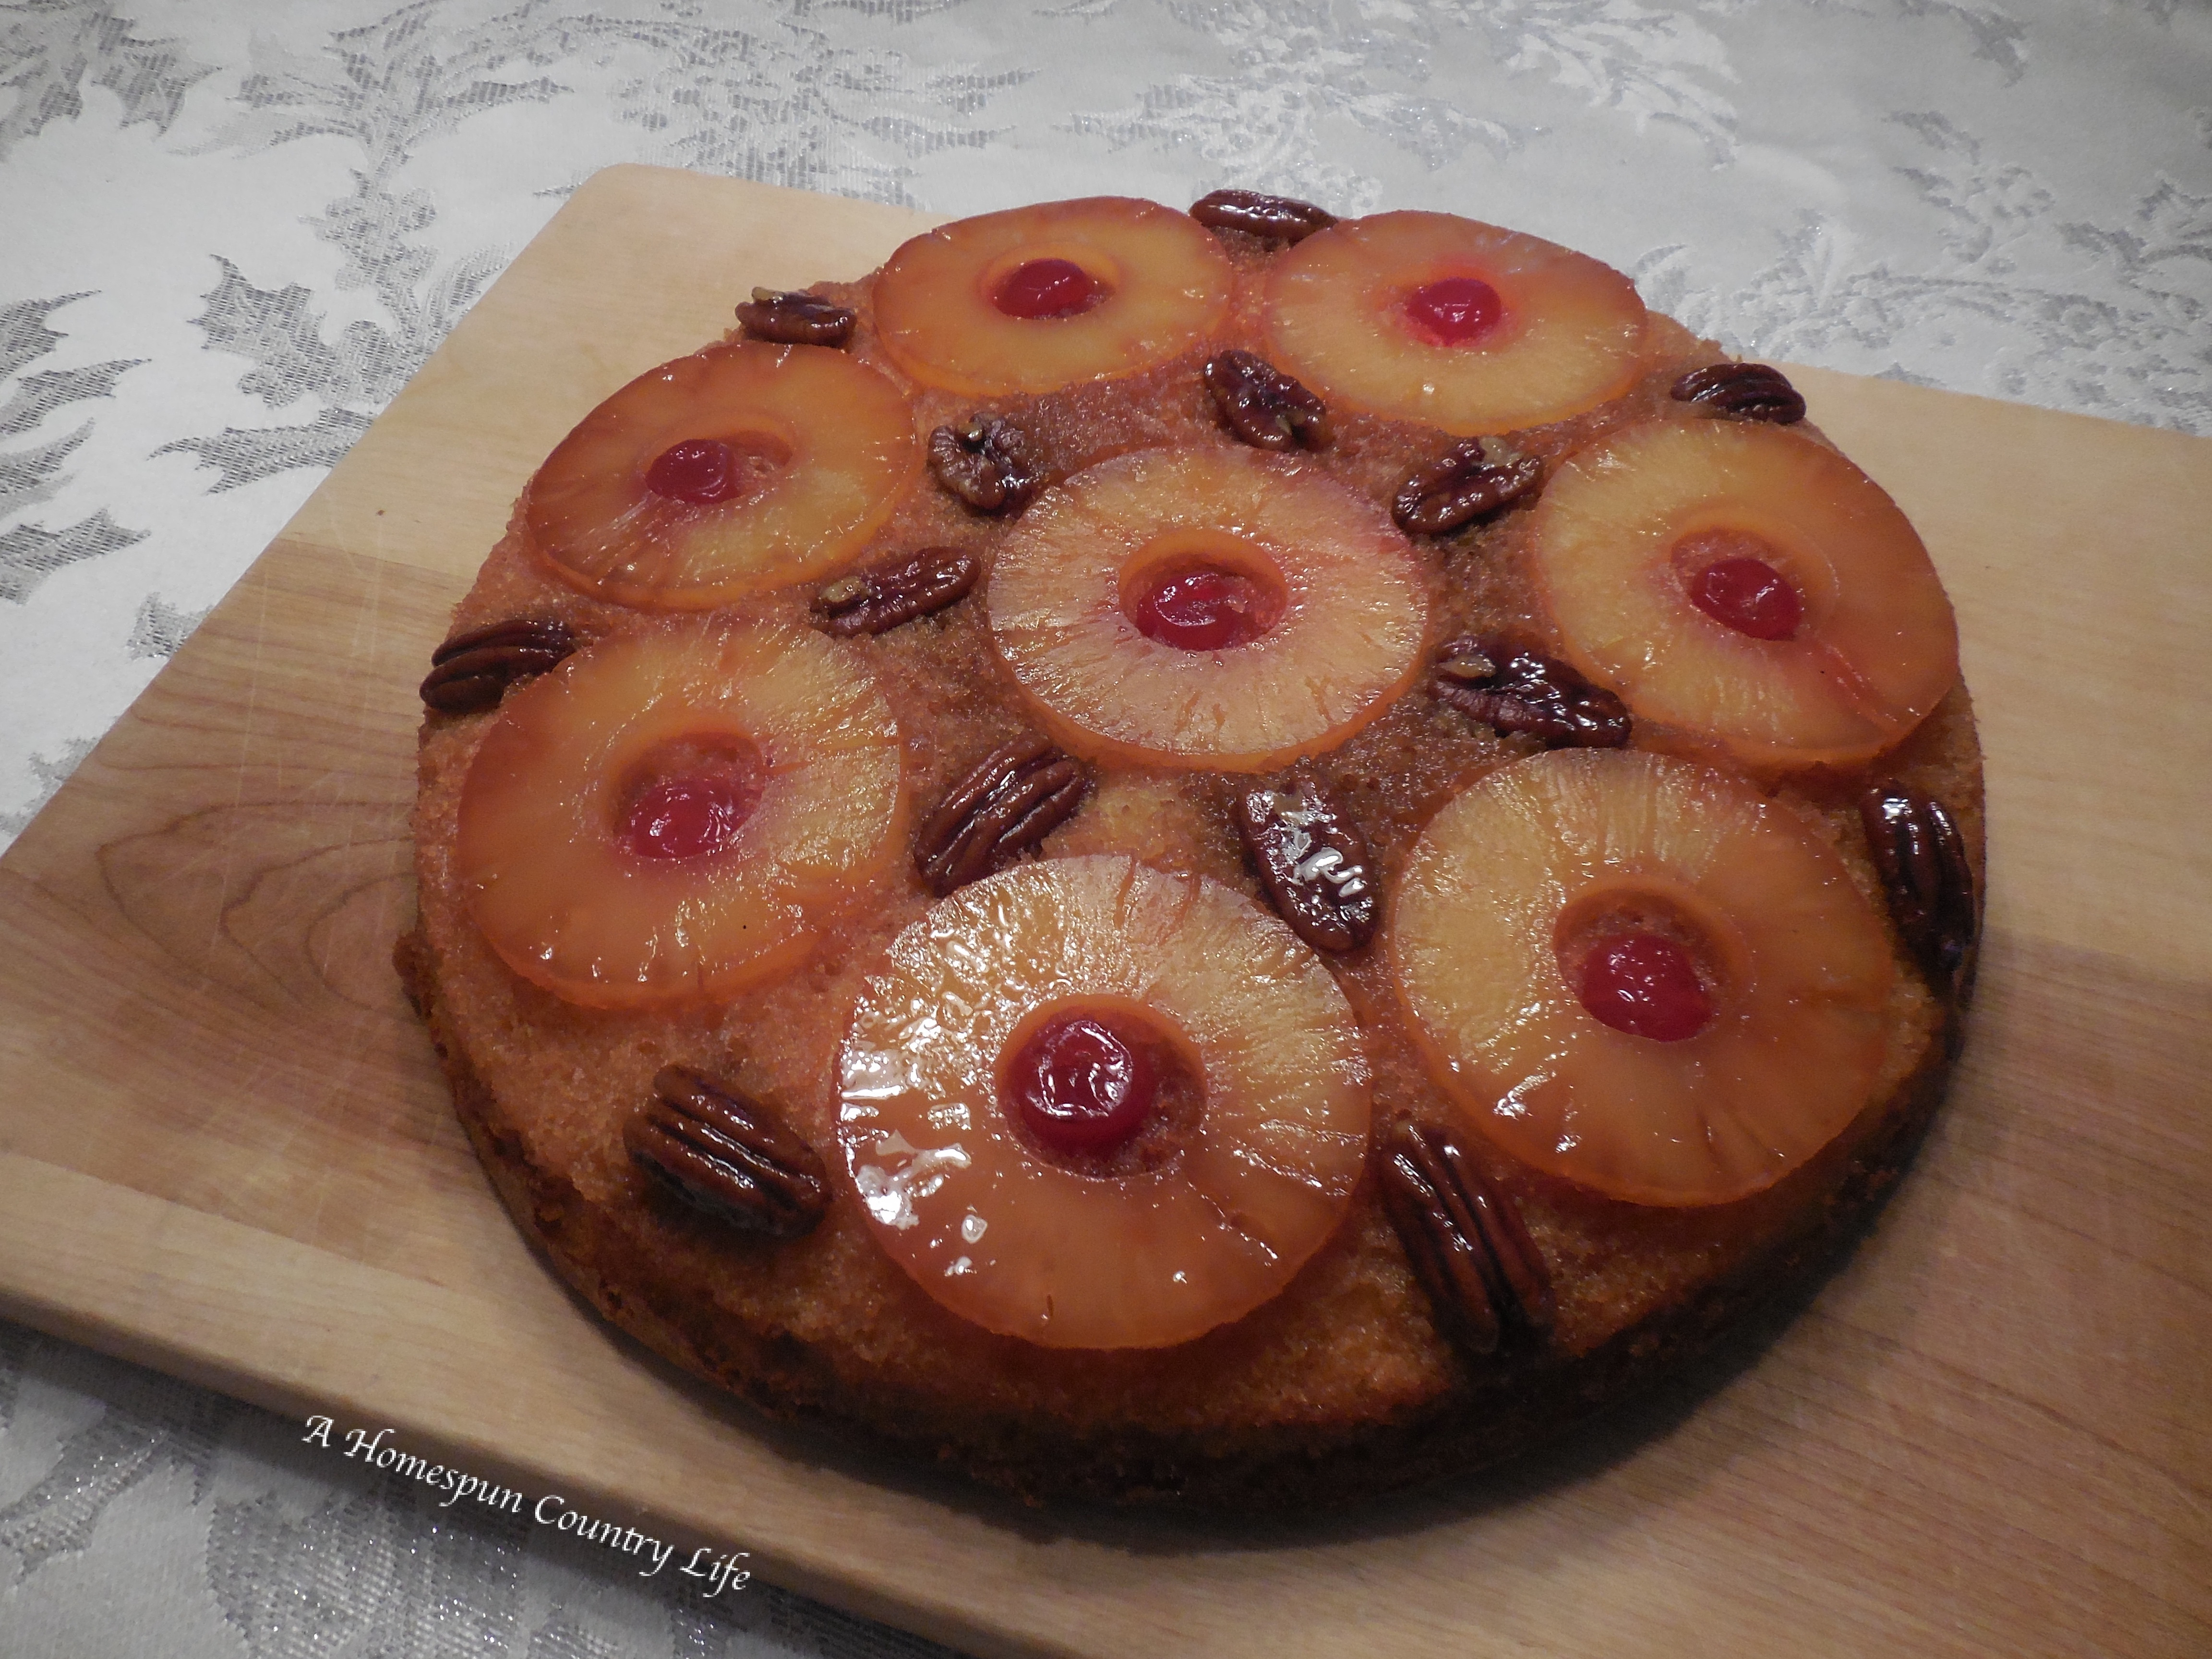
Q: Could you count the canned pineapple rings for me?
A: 8